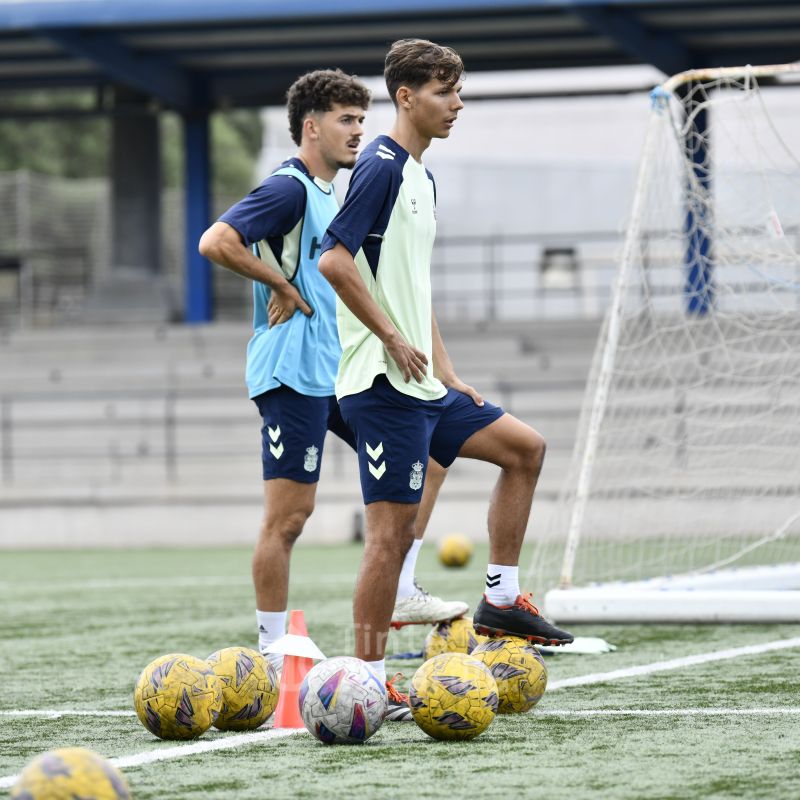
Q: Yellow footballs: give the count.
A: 7